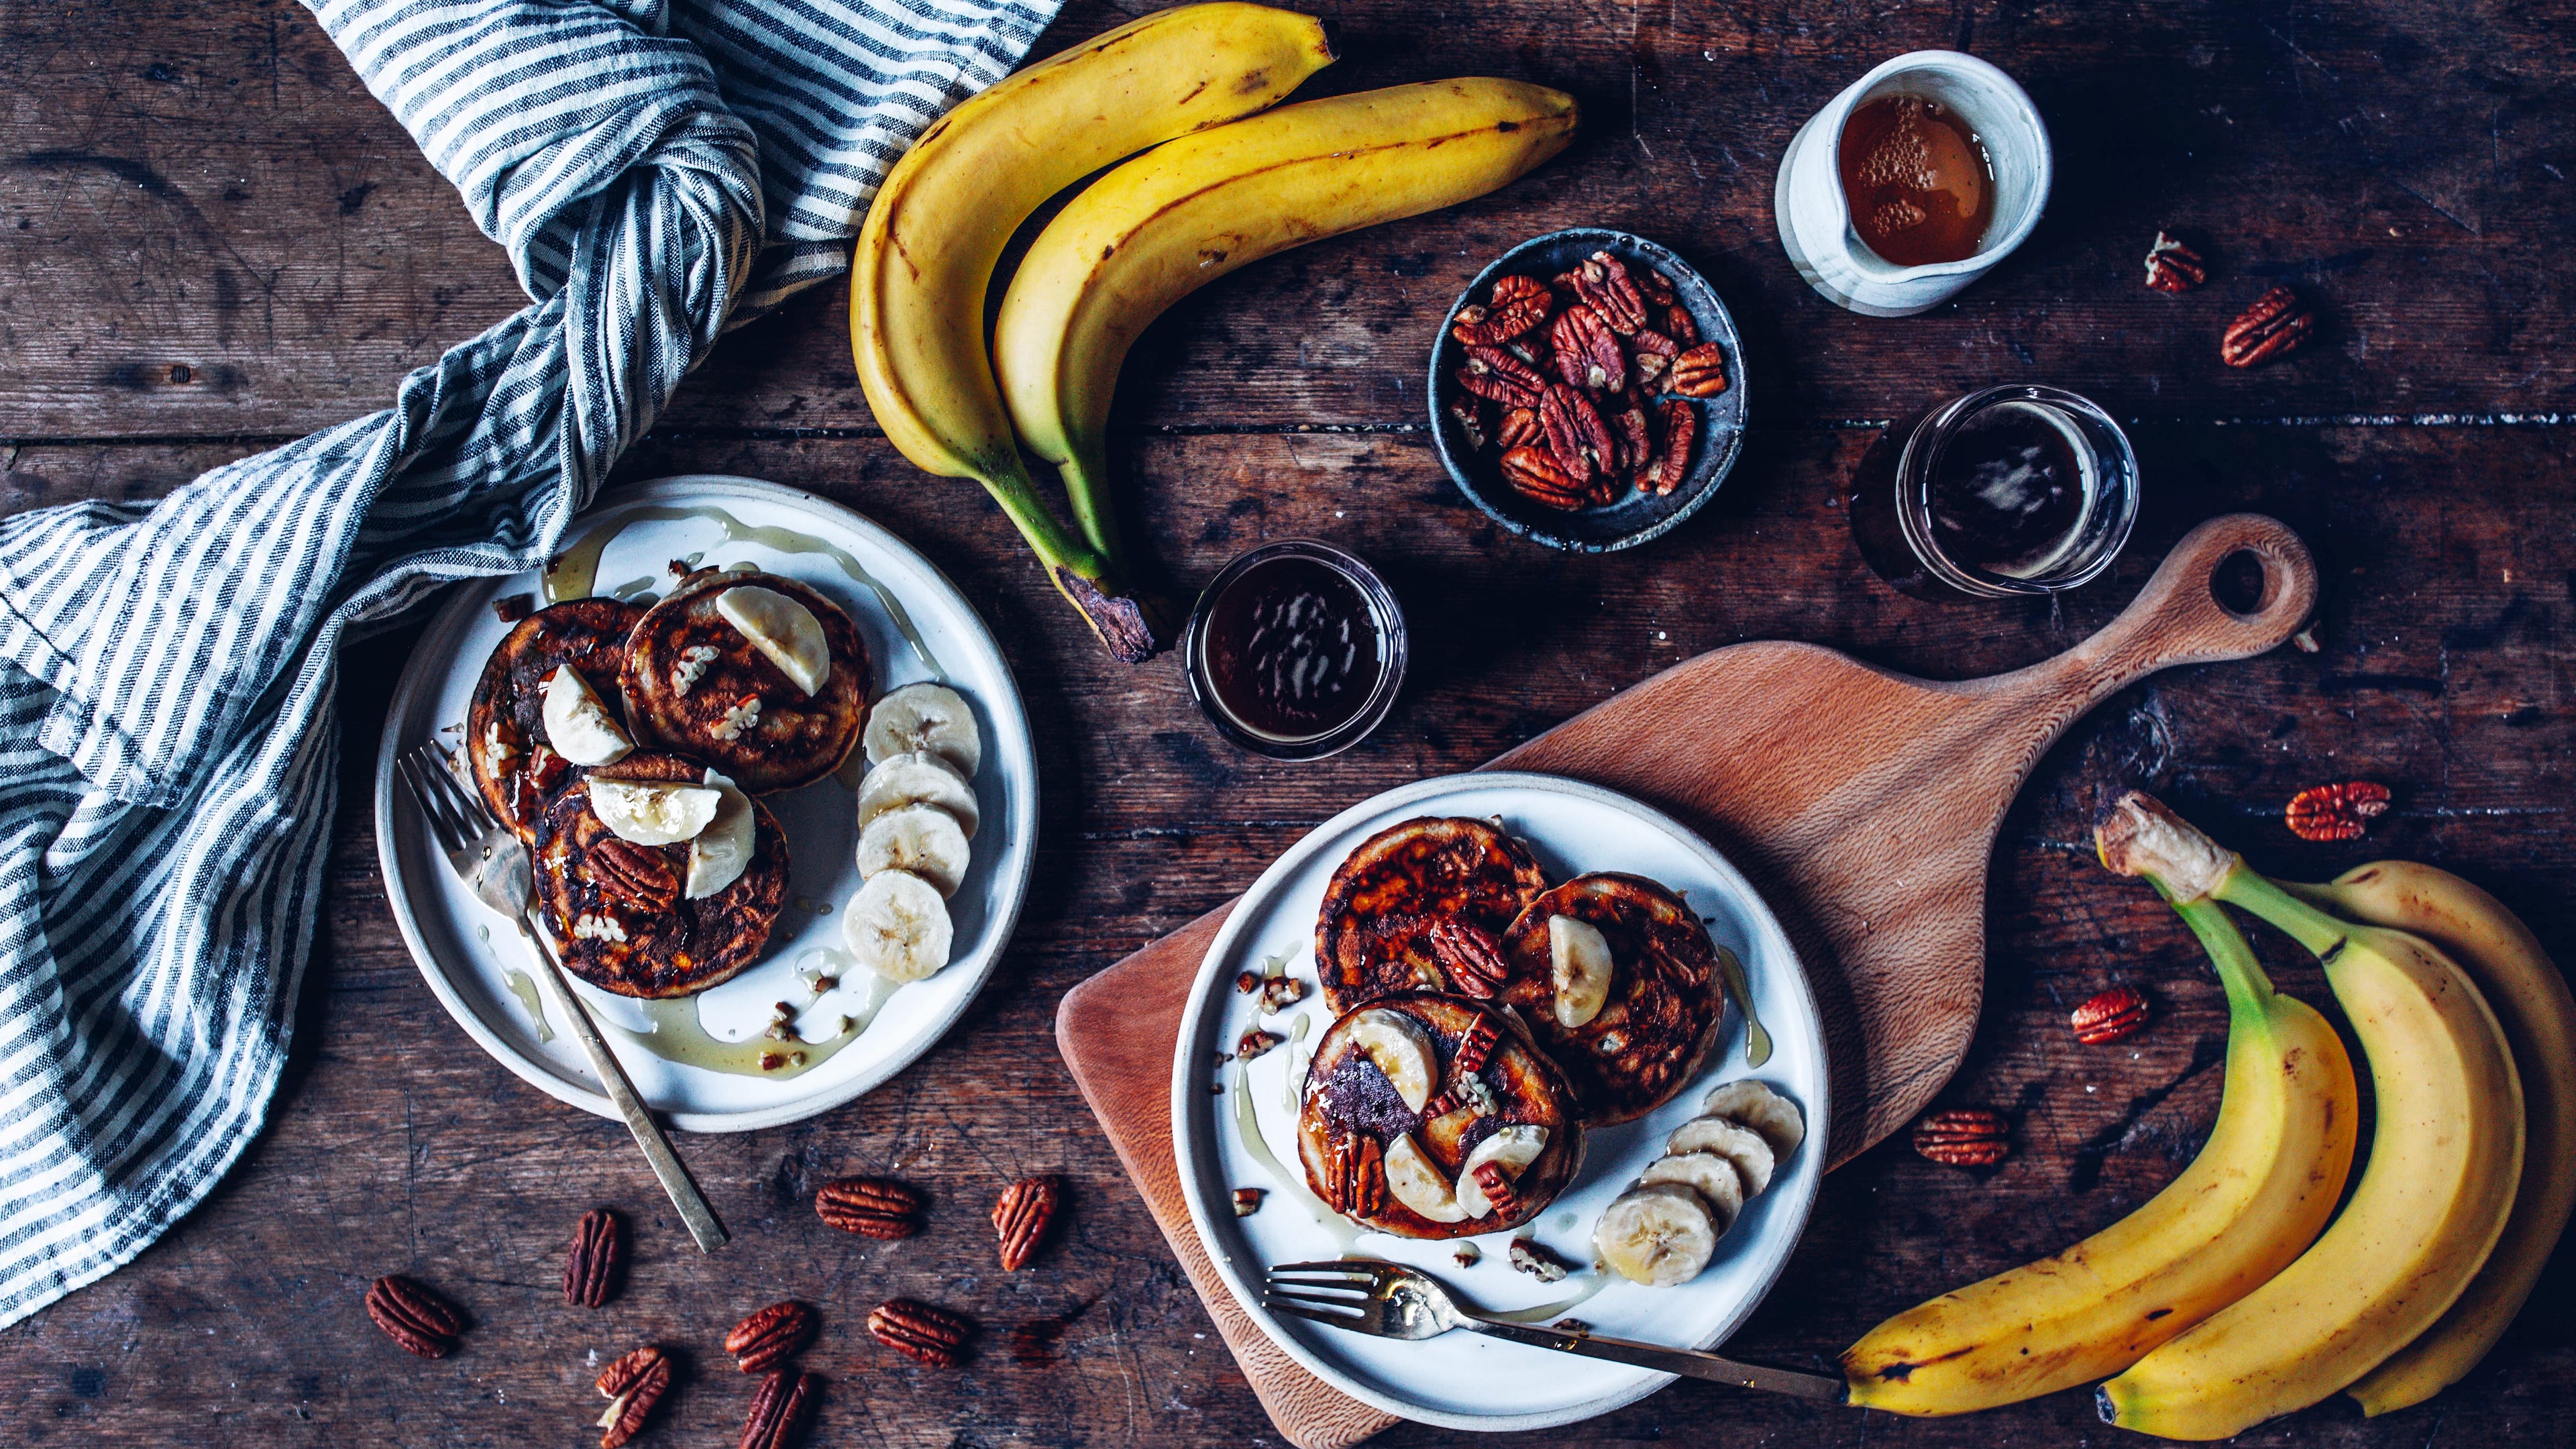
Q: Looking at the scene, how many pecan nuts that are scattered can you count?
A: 13